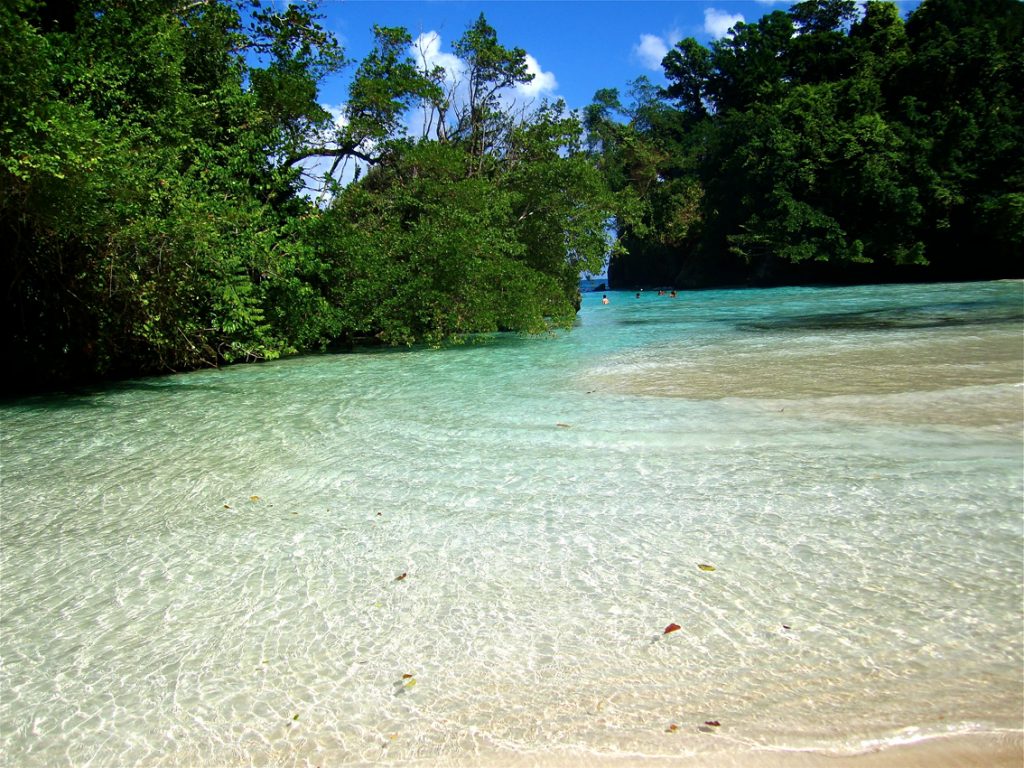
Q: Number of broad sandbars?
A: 1